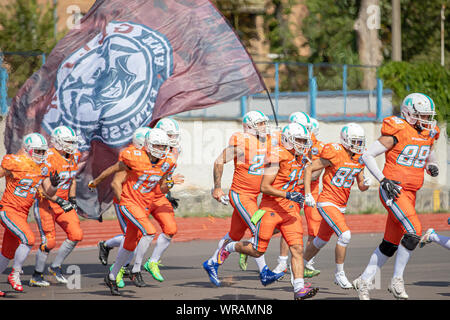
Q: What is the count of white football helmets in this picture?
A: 11